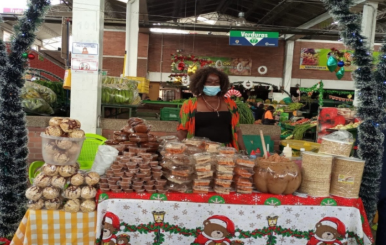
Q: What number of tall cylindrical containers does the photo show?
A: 3